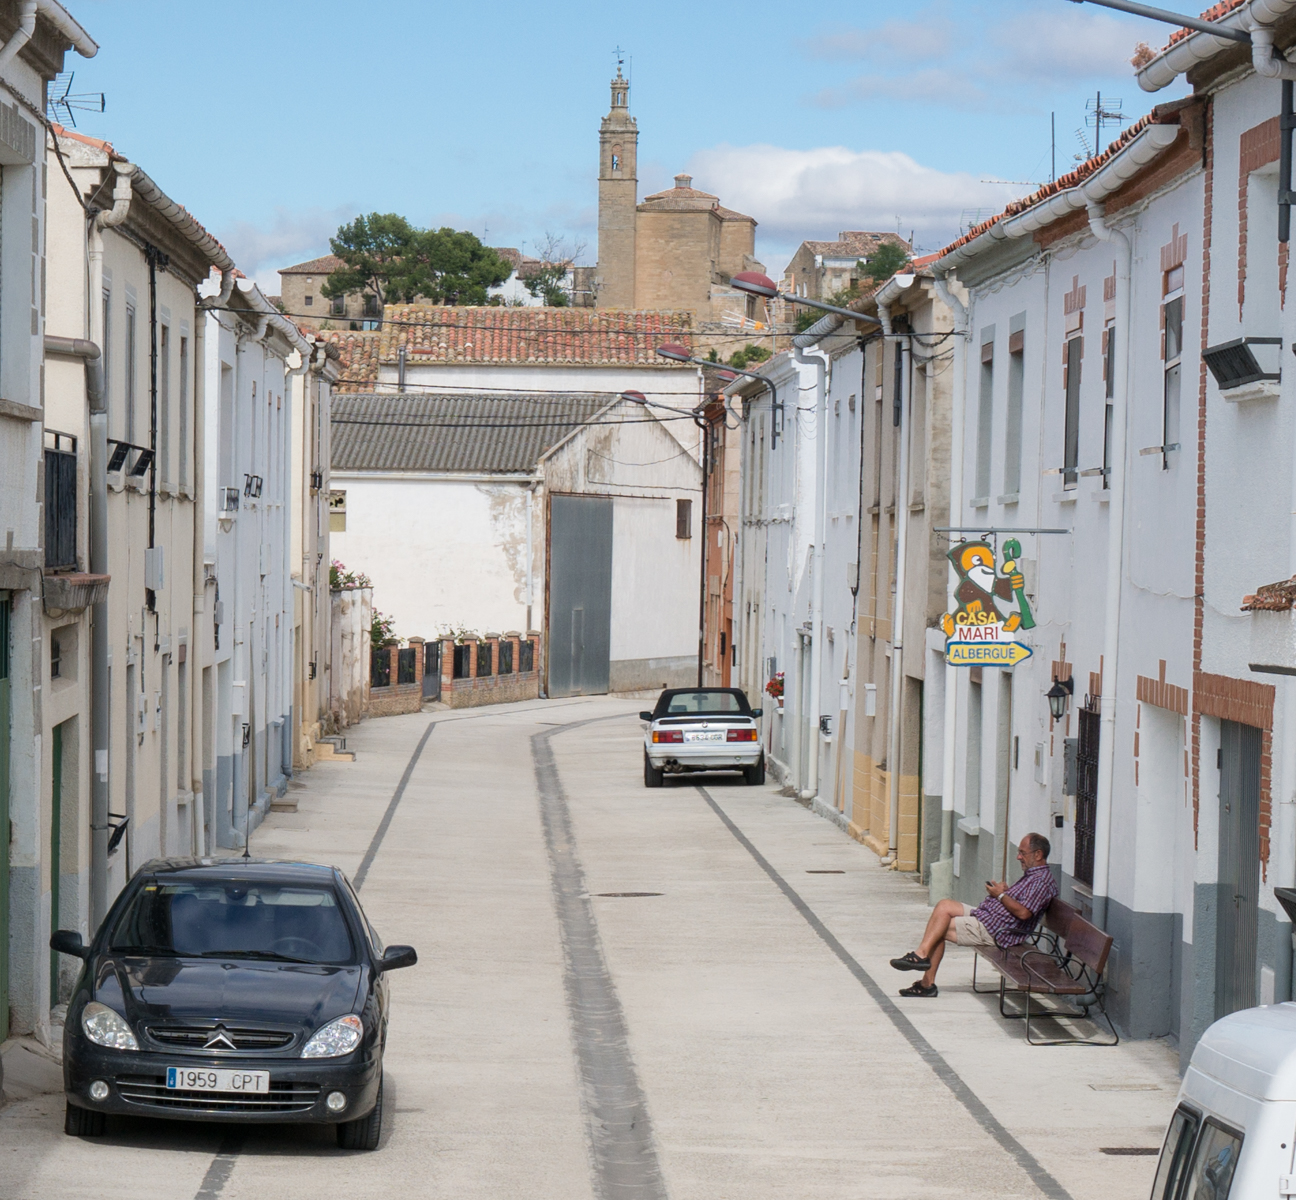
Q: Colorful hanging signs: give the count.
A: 1